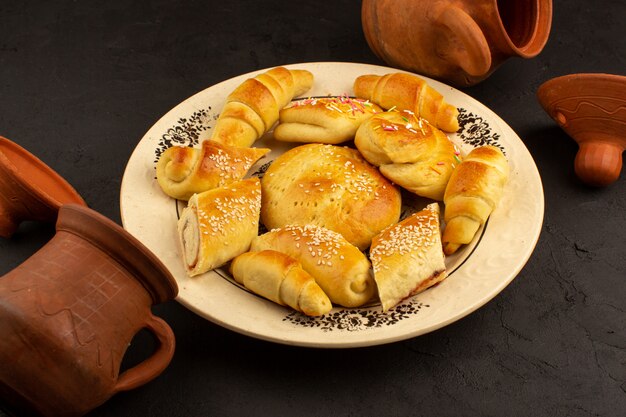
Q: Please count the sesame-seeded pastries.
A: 5